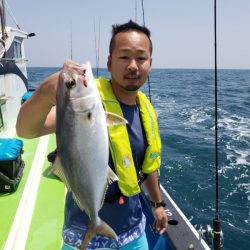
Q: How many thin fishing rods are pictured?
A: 6